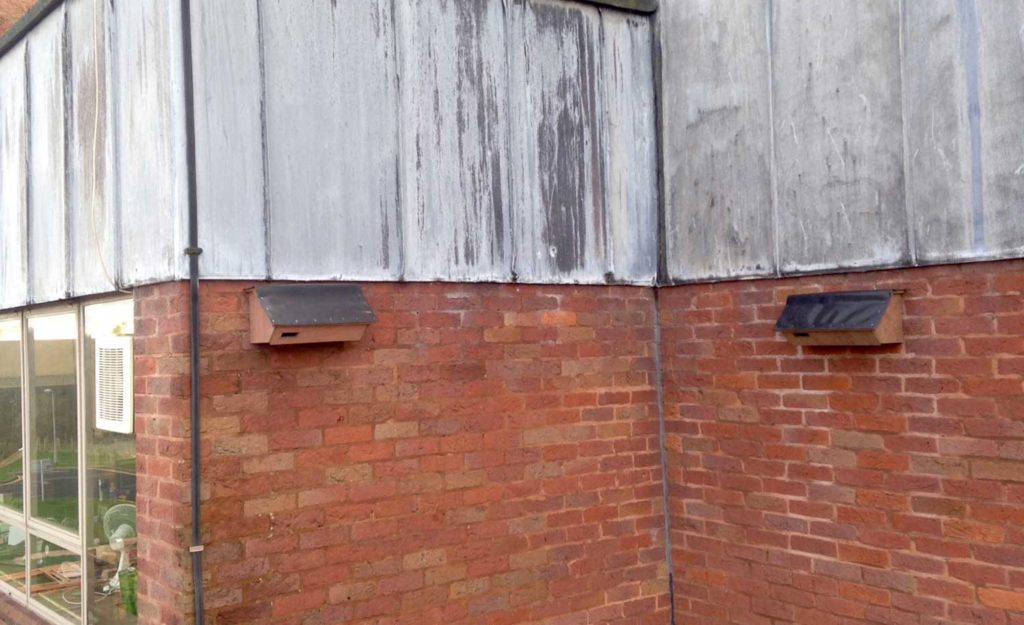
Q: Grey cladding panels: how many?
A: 12